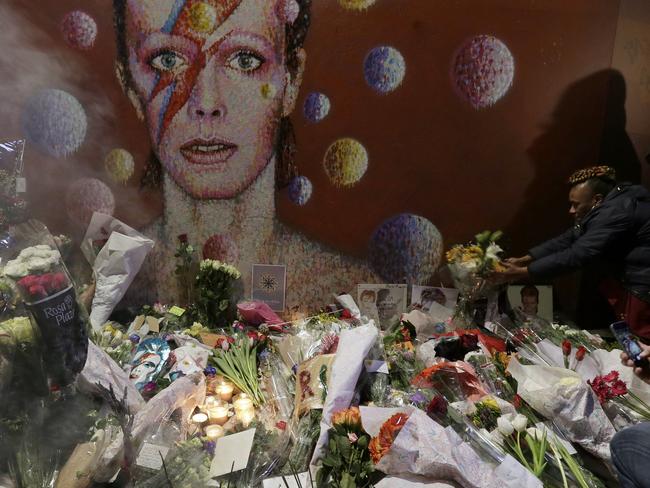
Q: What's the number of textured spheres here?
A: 15